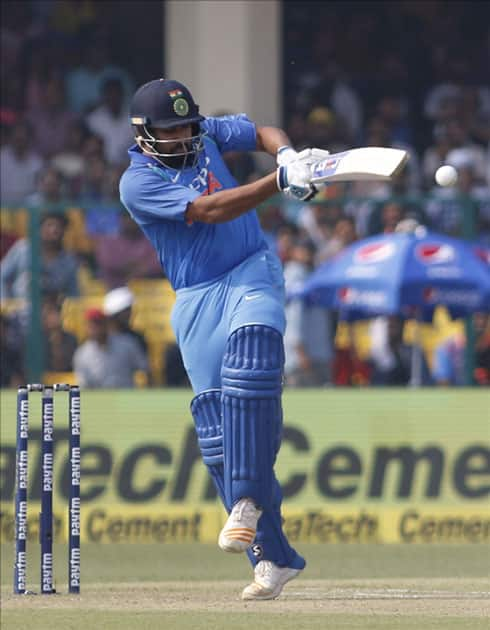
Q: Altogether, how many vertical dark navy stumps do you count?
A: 3